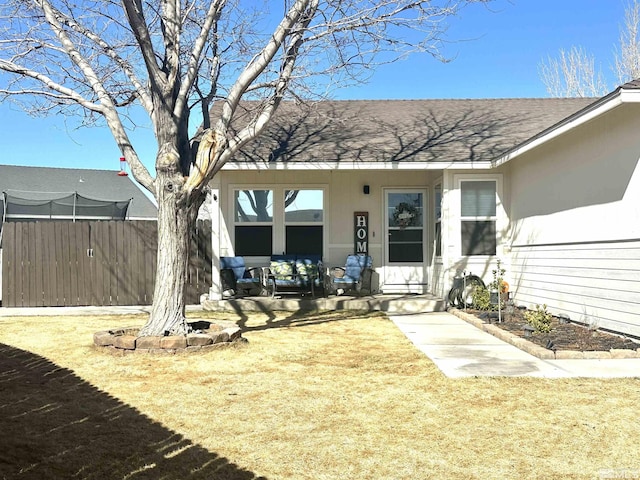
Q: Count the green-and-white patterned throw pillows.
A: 2